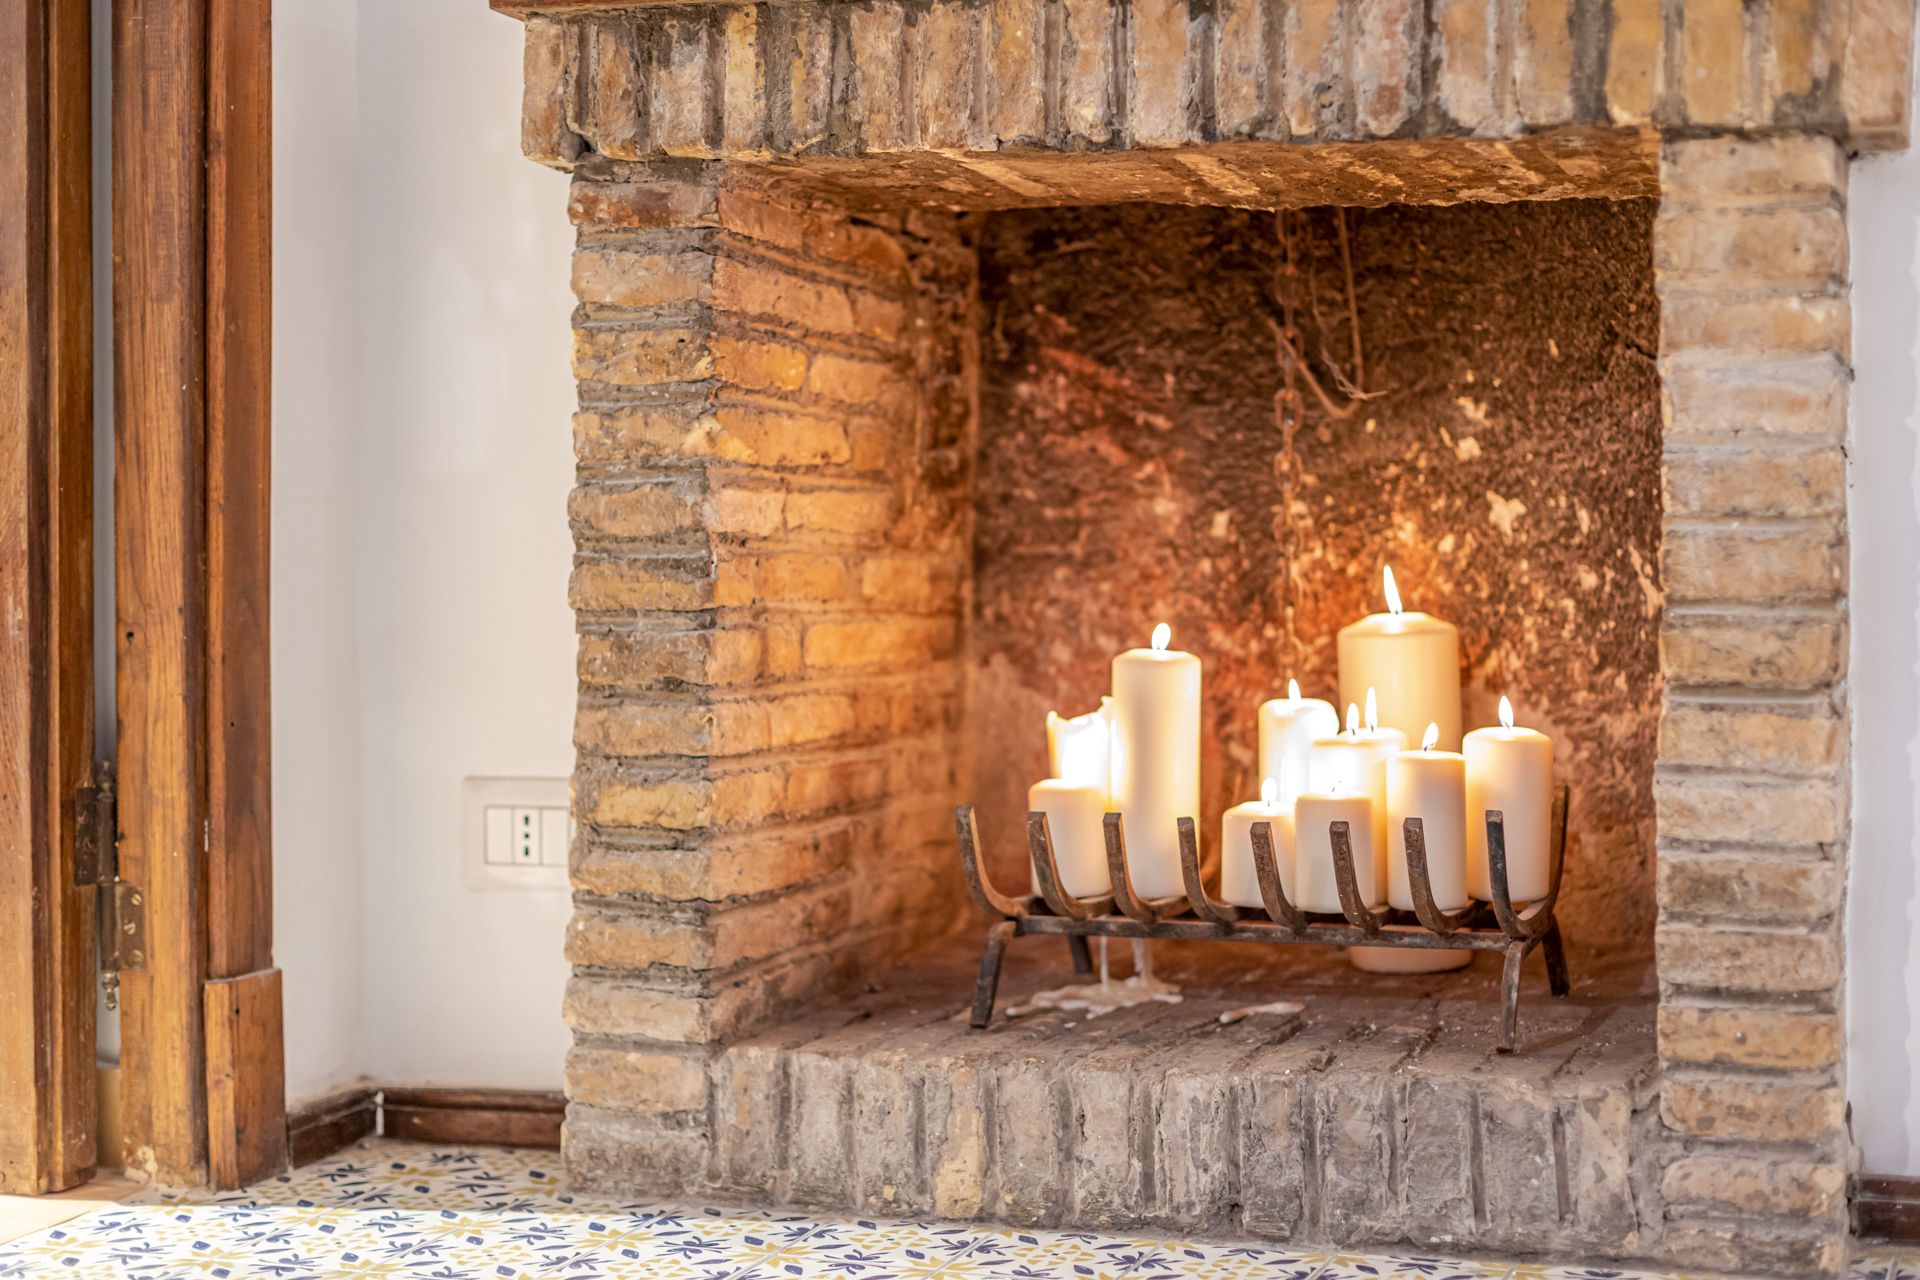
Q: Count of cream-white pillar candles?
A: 11